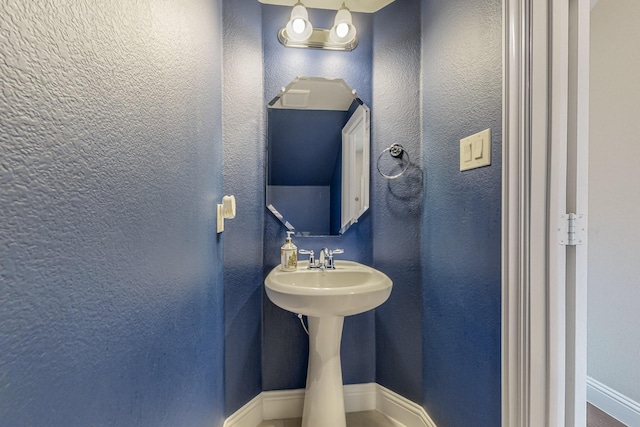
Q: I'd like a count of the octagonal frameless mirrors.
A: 1